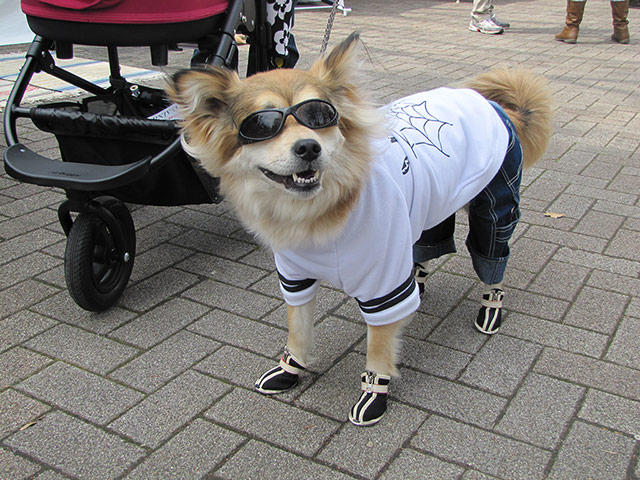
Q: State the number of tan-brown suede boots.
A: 2